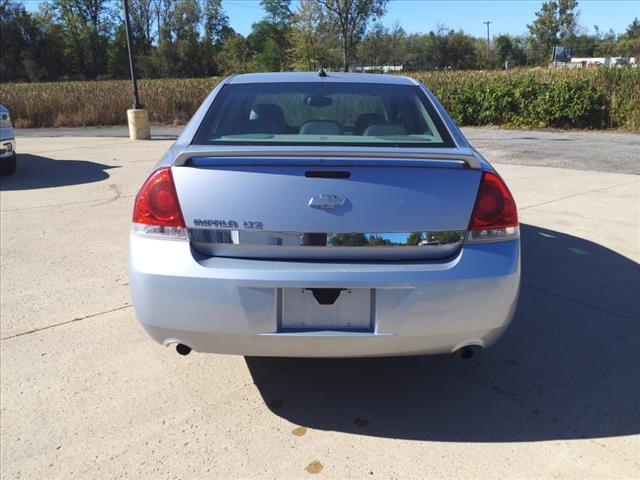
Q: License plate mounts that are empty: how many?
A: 1